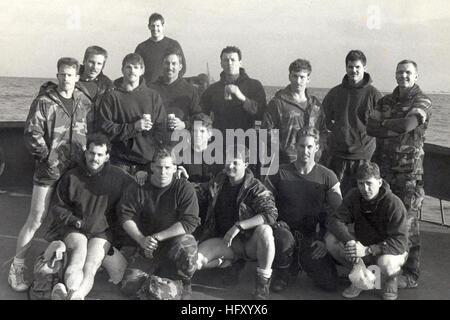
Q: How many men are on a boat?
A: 15